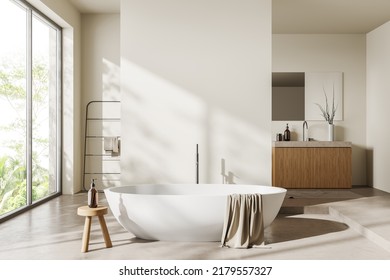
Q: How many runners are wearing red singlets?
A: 0